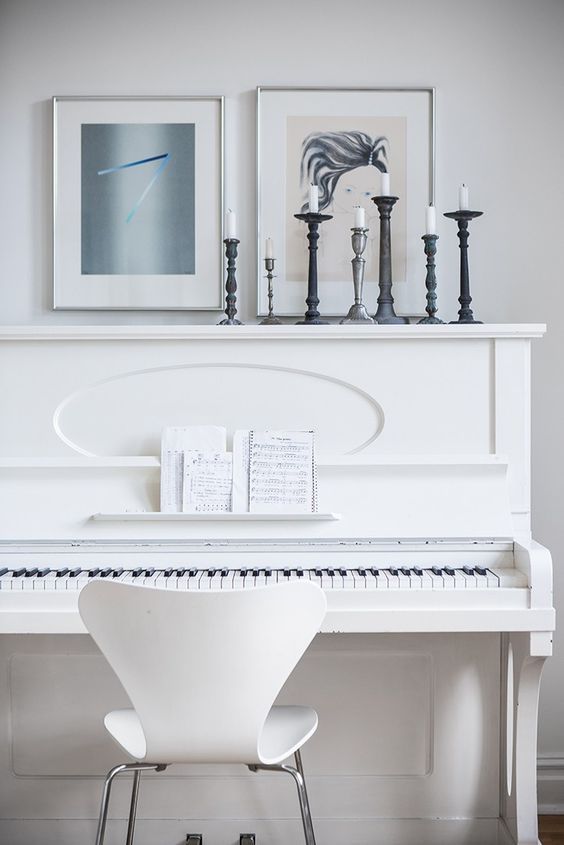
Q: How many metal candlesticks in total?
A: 7